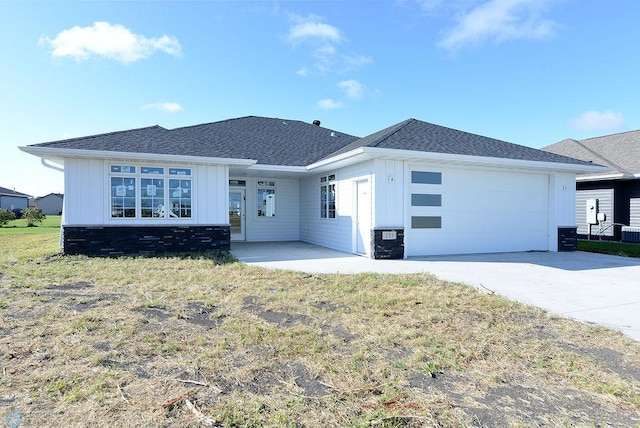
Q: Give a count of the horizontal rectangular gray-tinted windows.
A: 3